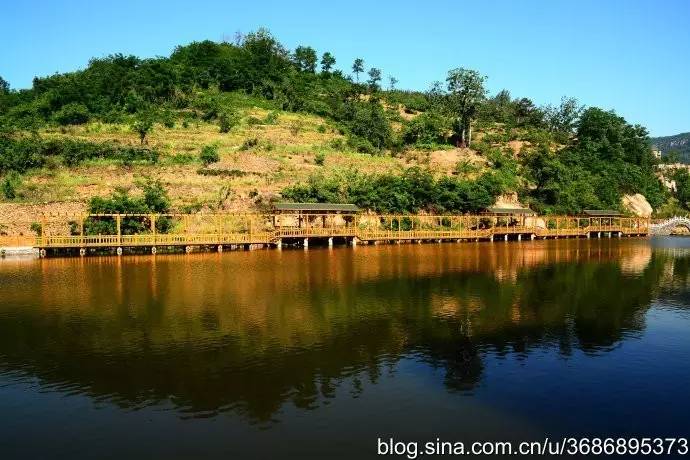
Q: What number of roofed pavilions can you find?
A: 3